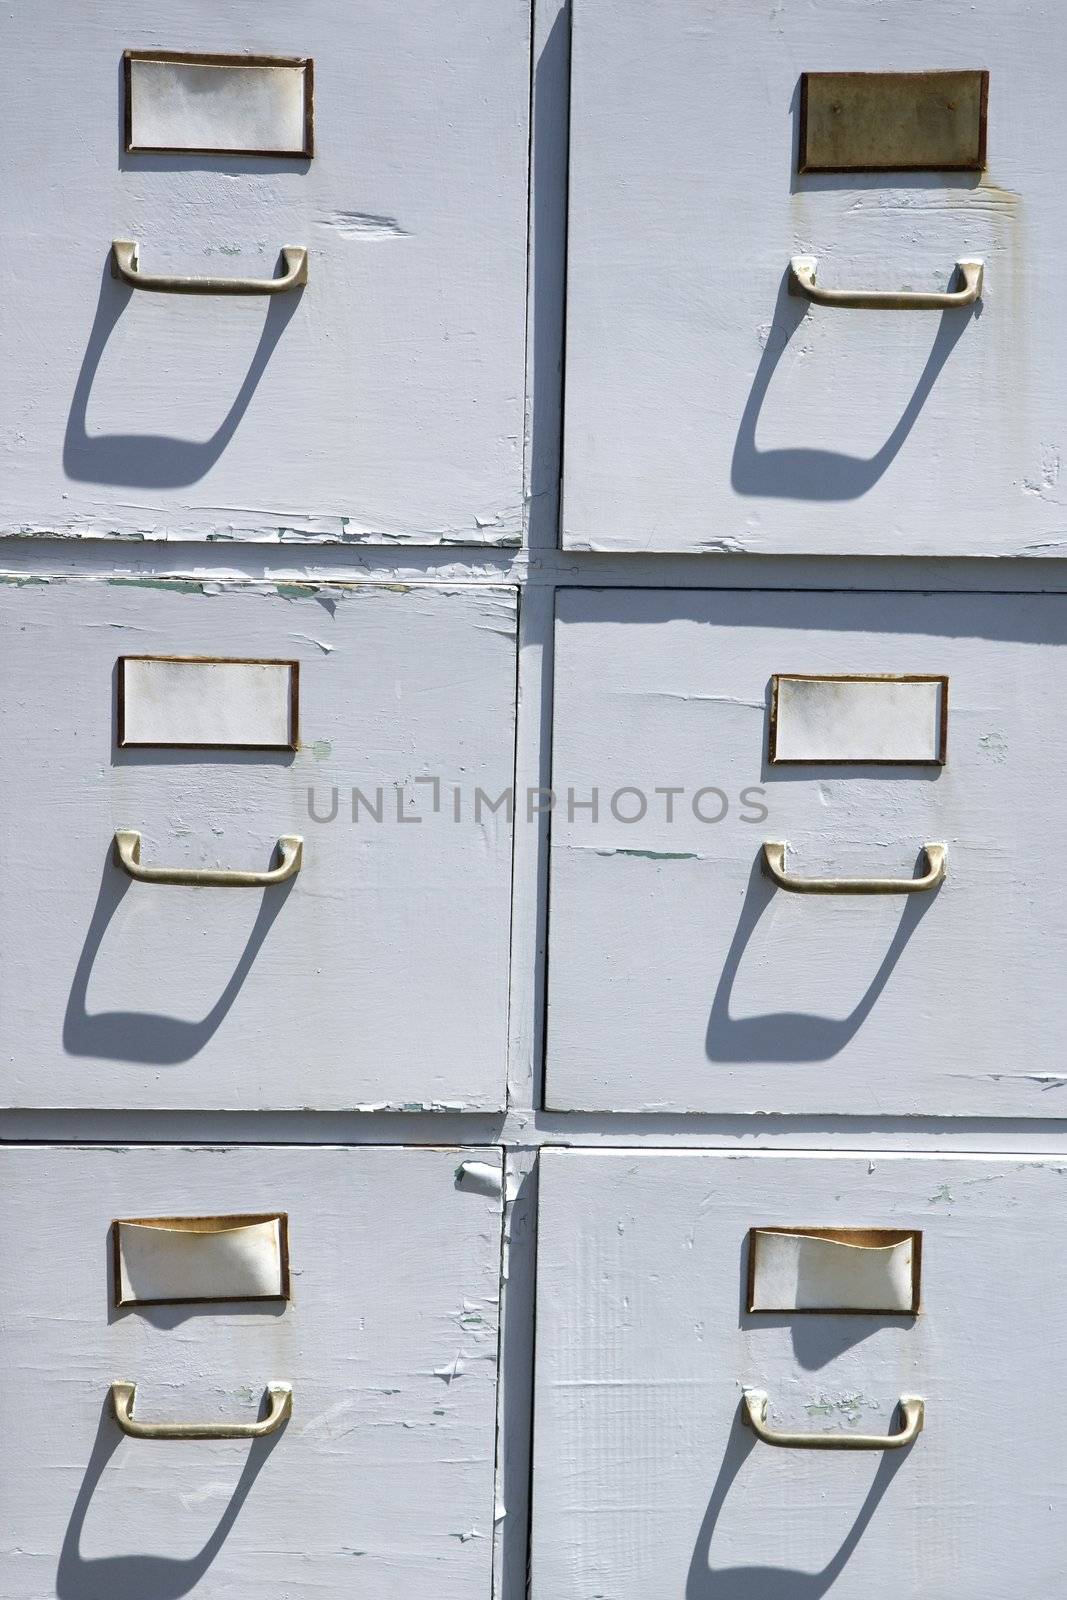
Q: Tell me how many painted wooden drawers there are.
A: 6